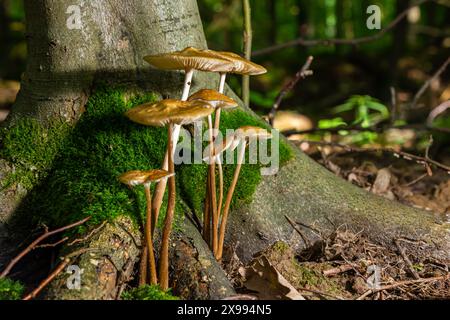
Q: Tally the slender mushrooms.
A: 7